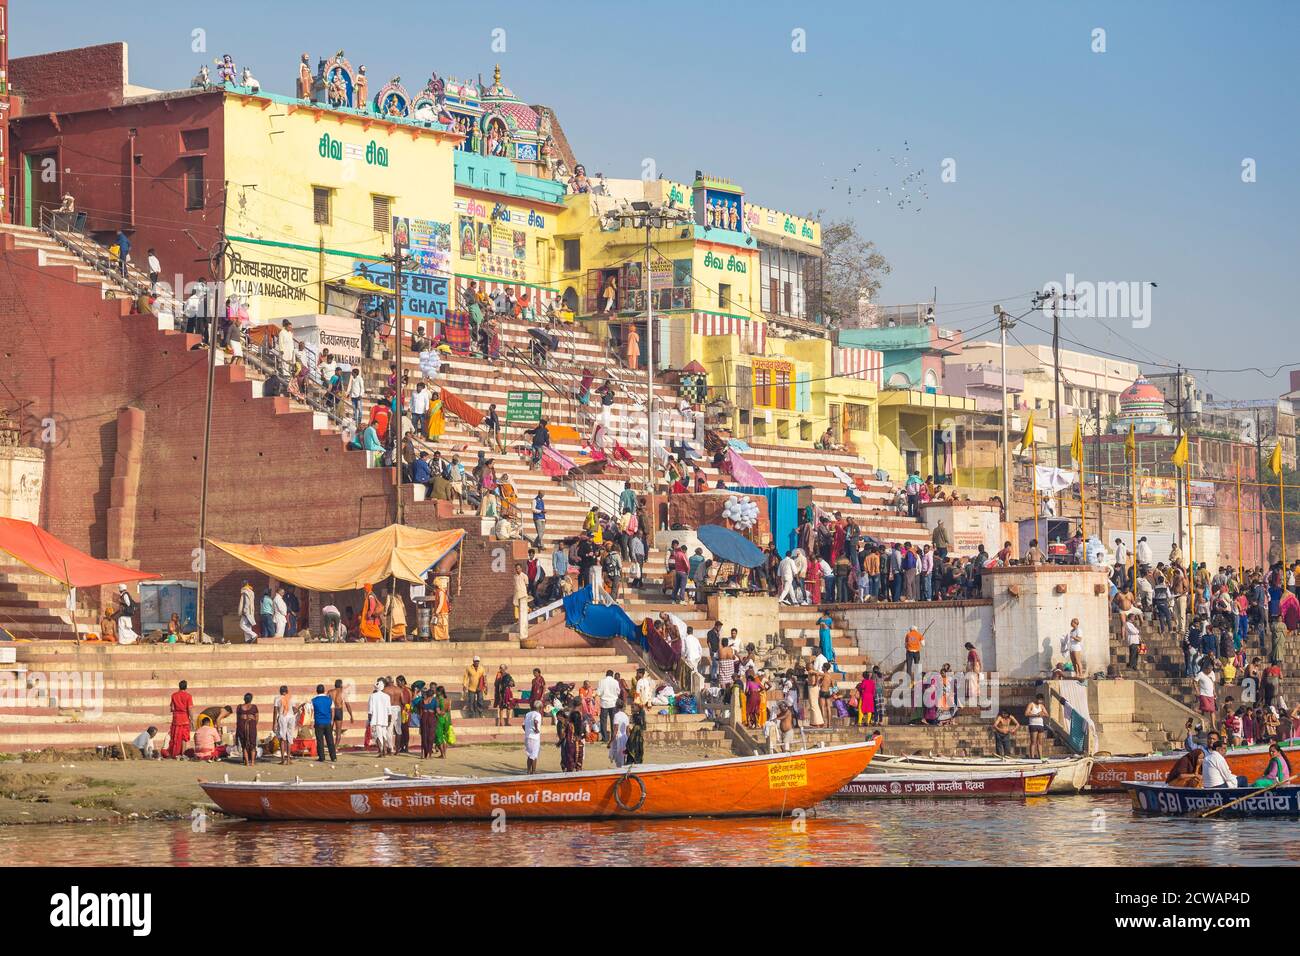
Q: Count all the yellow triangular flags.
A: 5